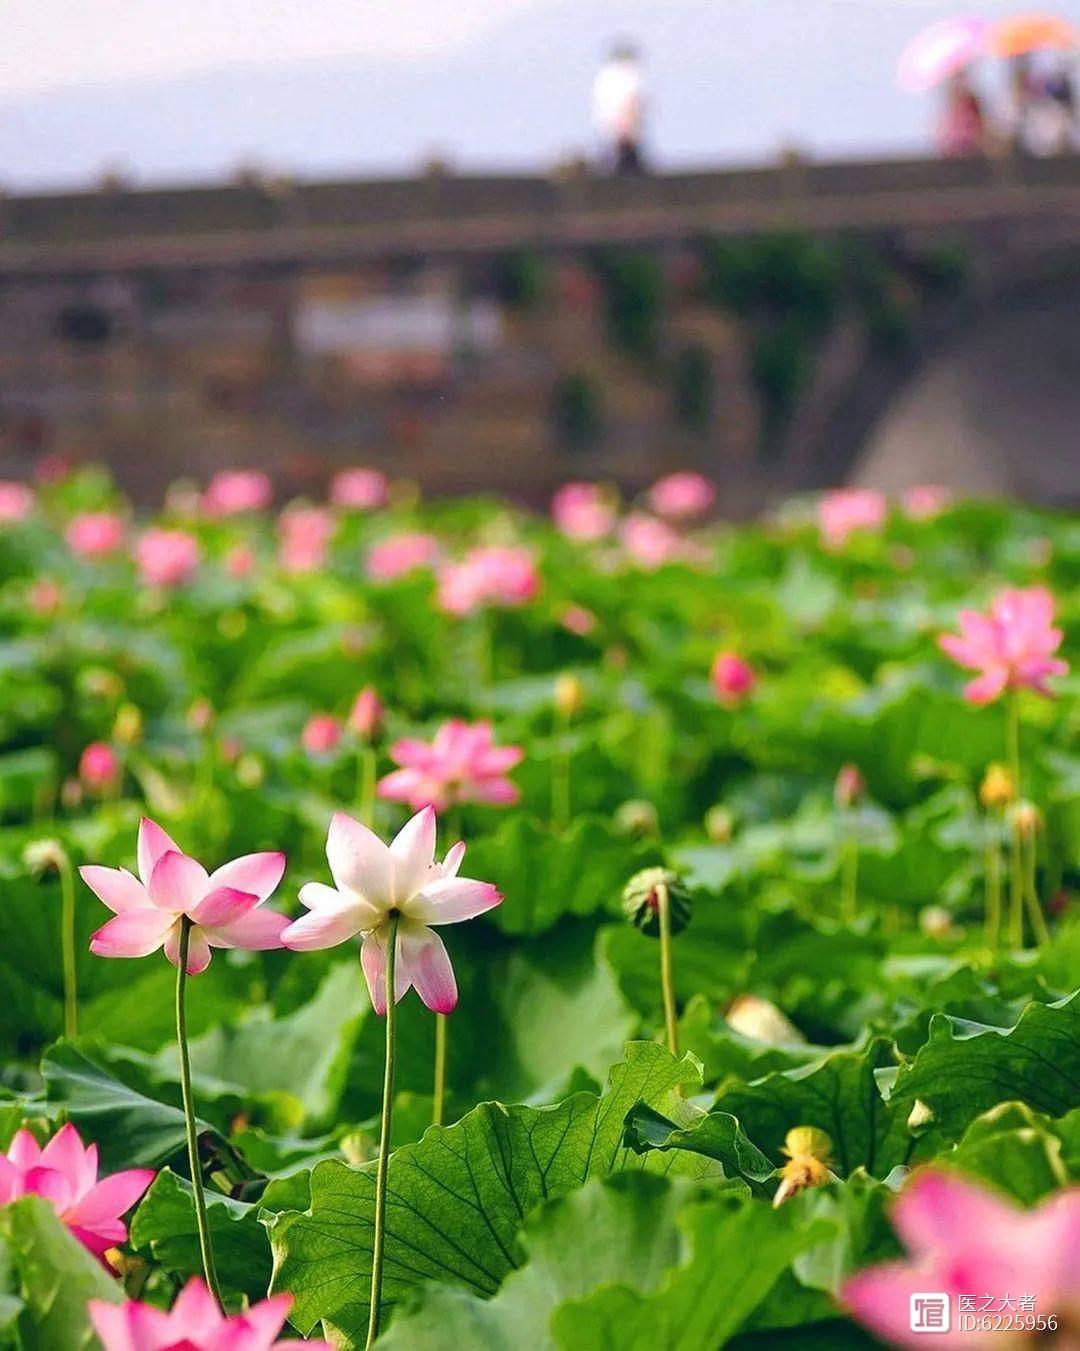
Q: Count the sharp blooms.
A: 2